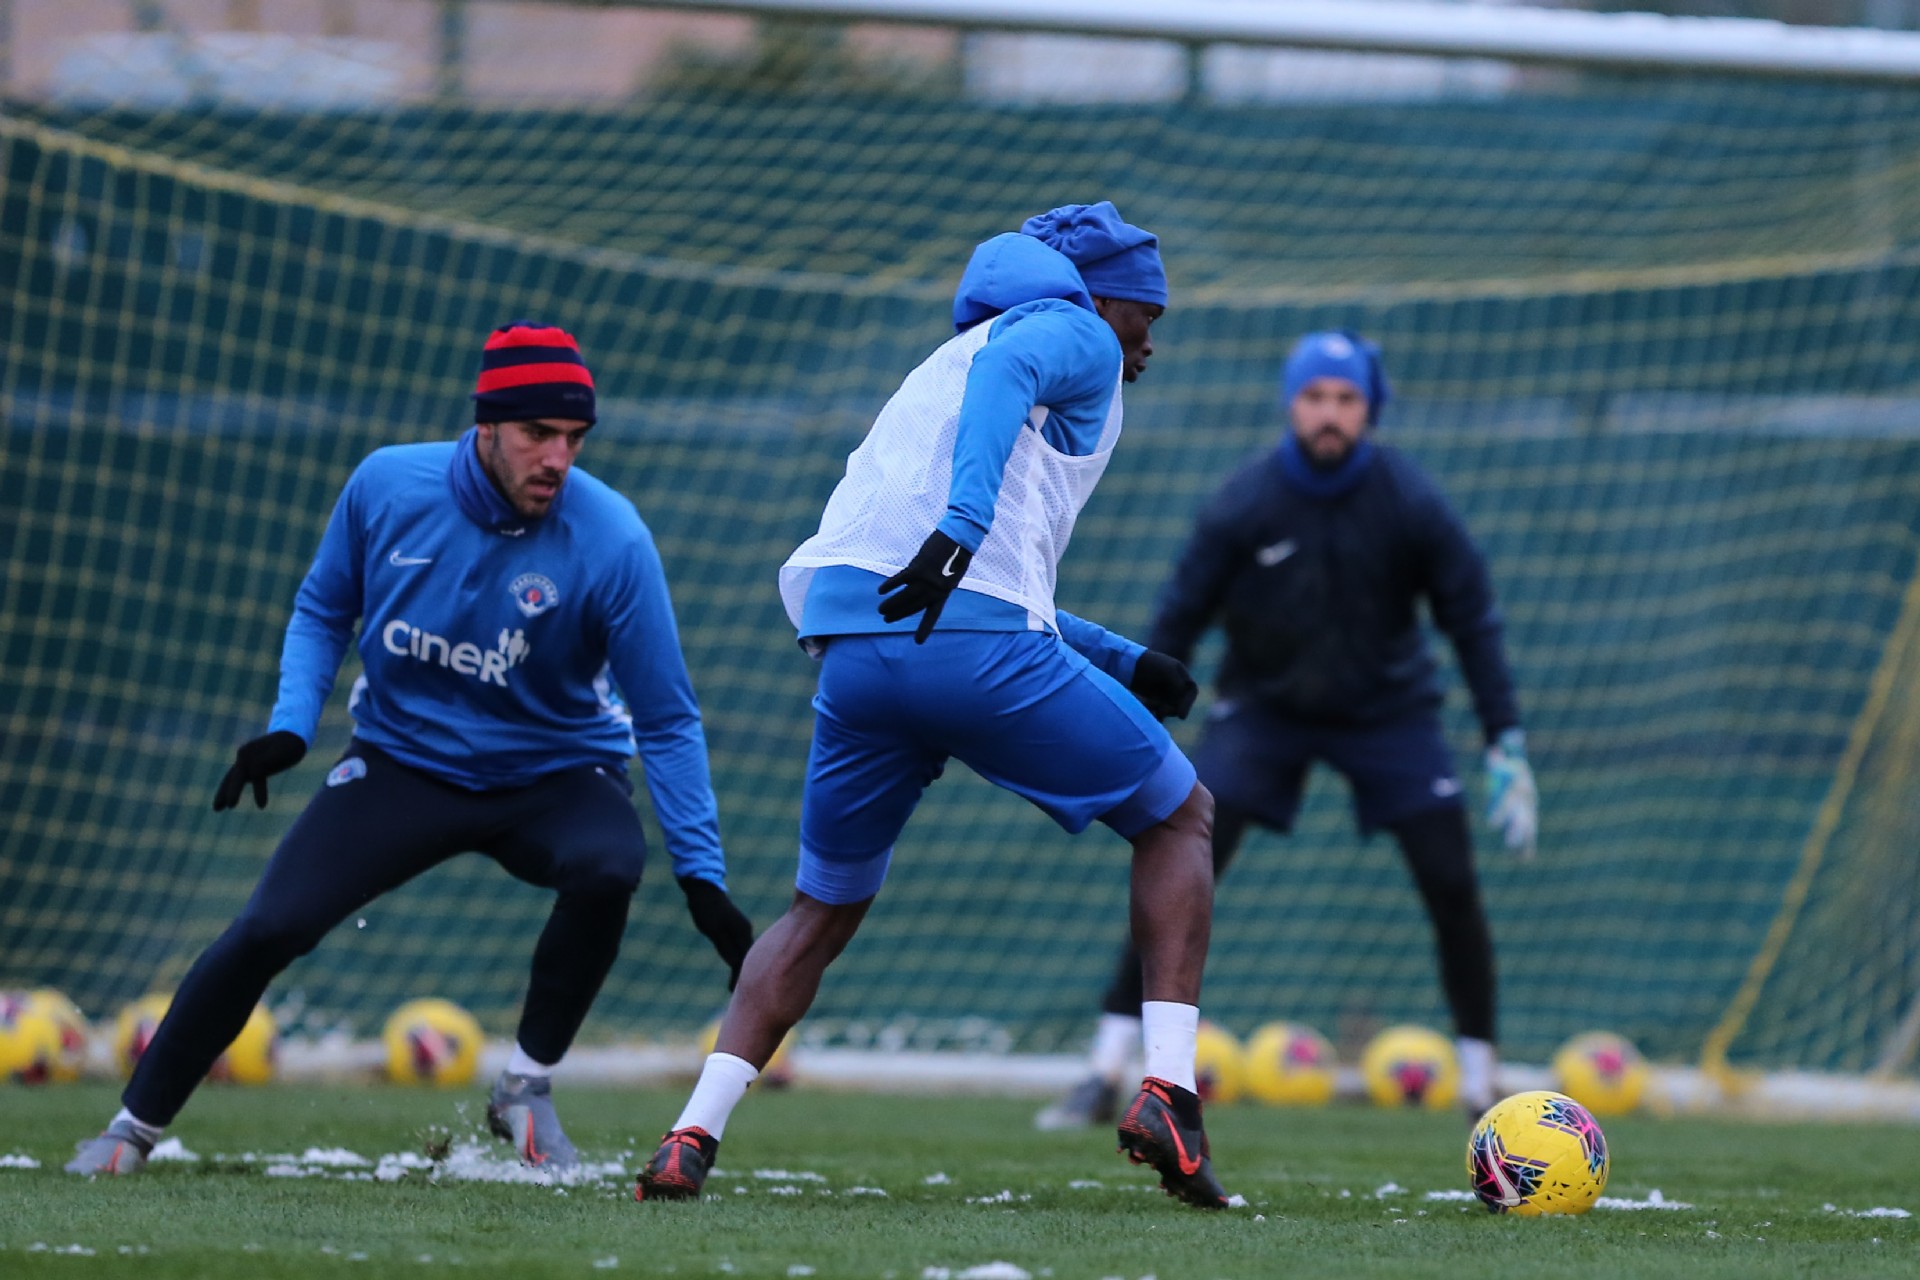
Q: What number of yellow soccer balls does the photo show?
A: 11